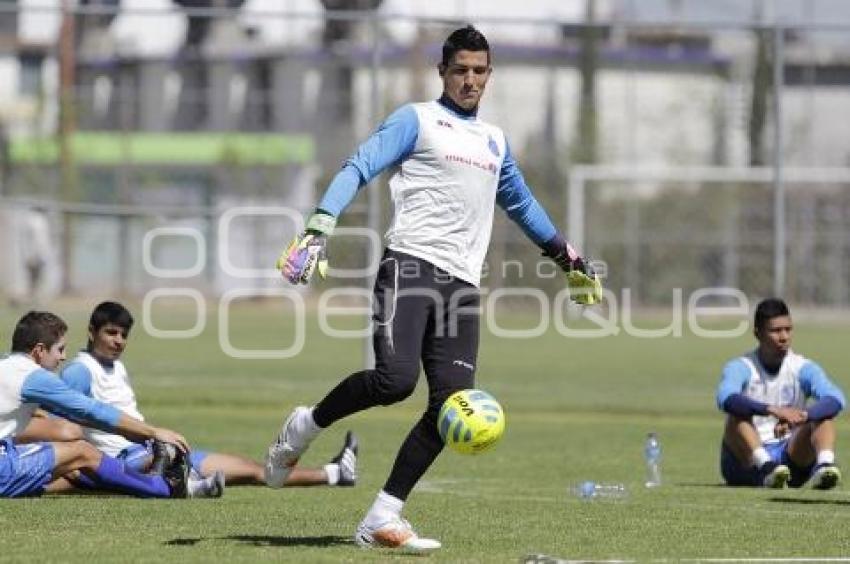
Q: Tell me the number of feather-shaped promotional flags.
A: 0